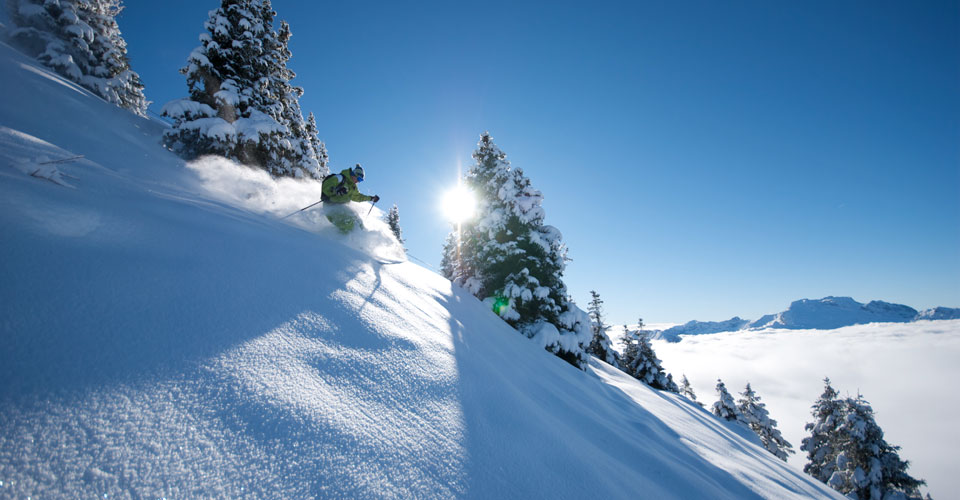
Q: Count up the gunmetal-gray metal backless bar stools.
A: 0